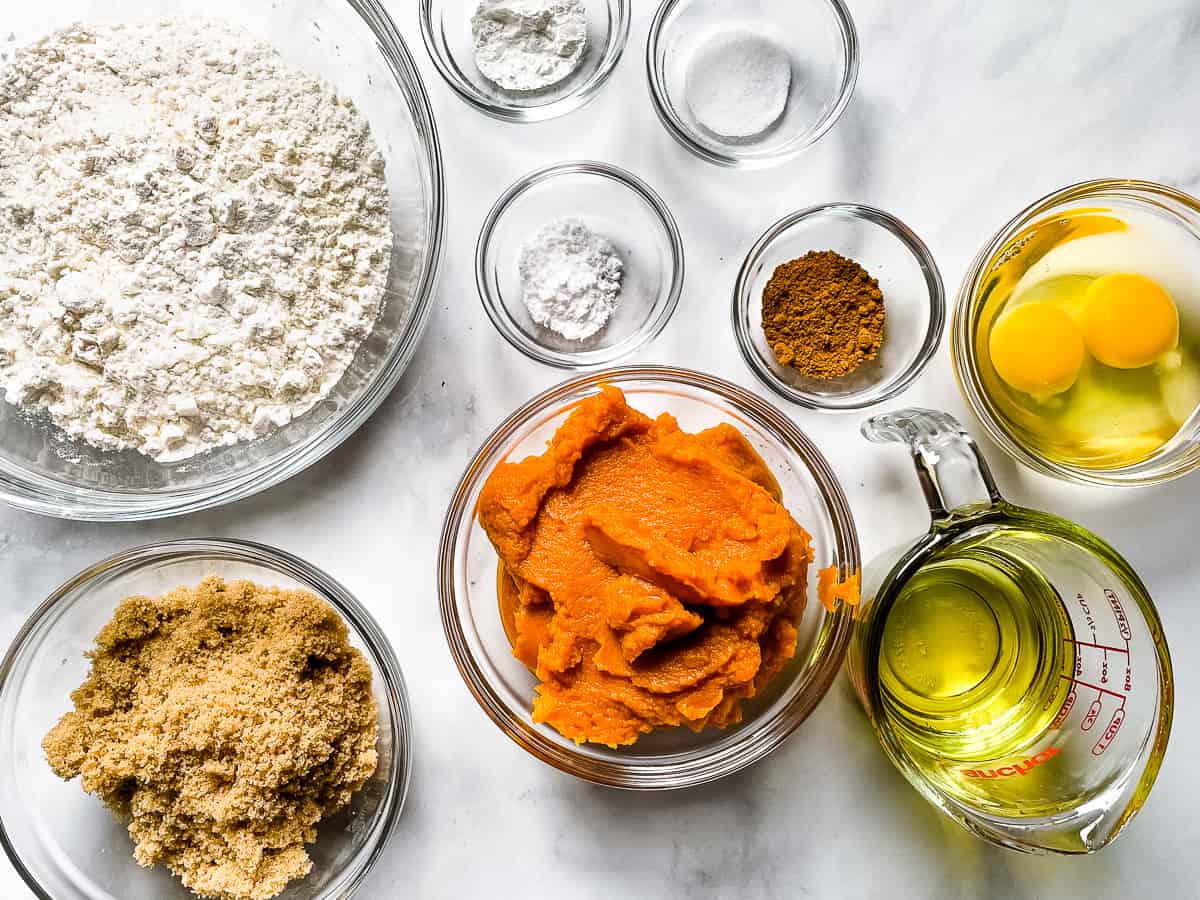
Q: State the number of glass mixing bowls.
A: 8